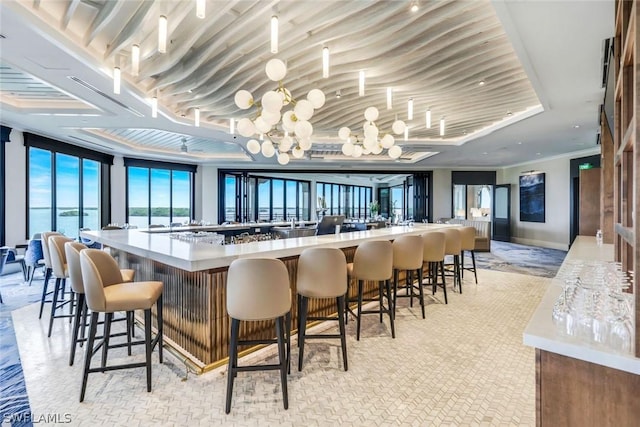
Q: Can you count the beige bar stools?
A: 11